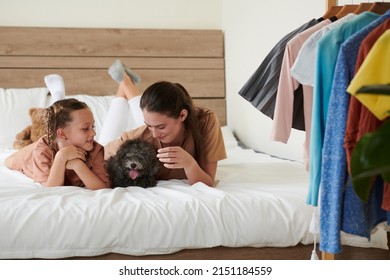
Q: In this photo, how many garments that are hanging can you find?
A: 7